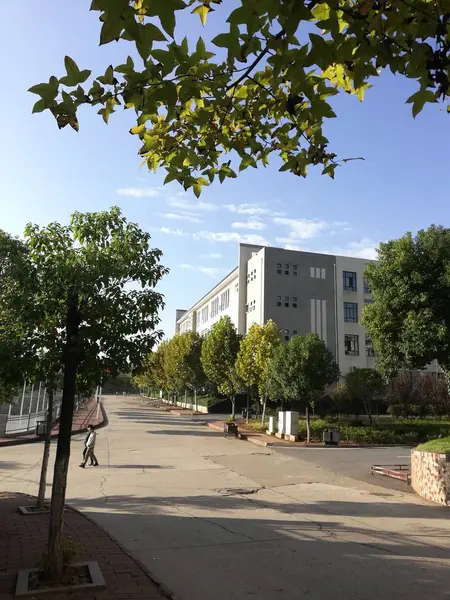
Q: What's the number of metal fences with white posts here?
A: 1